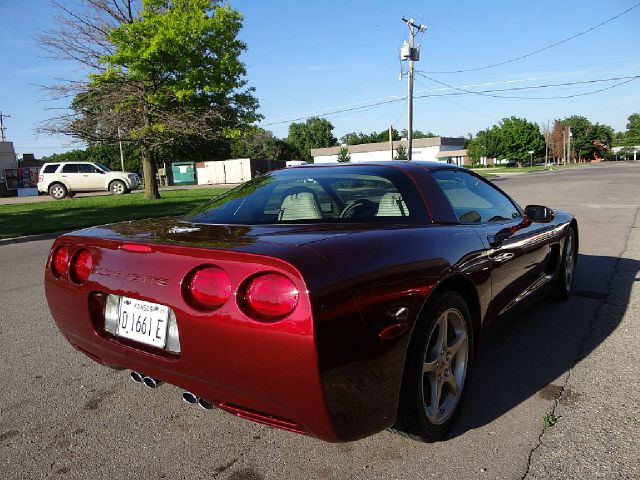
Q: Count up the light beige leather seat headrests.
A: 2